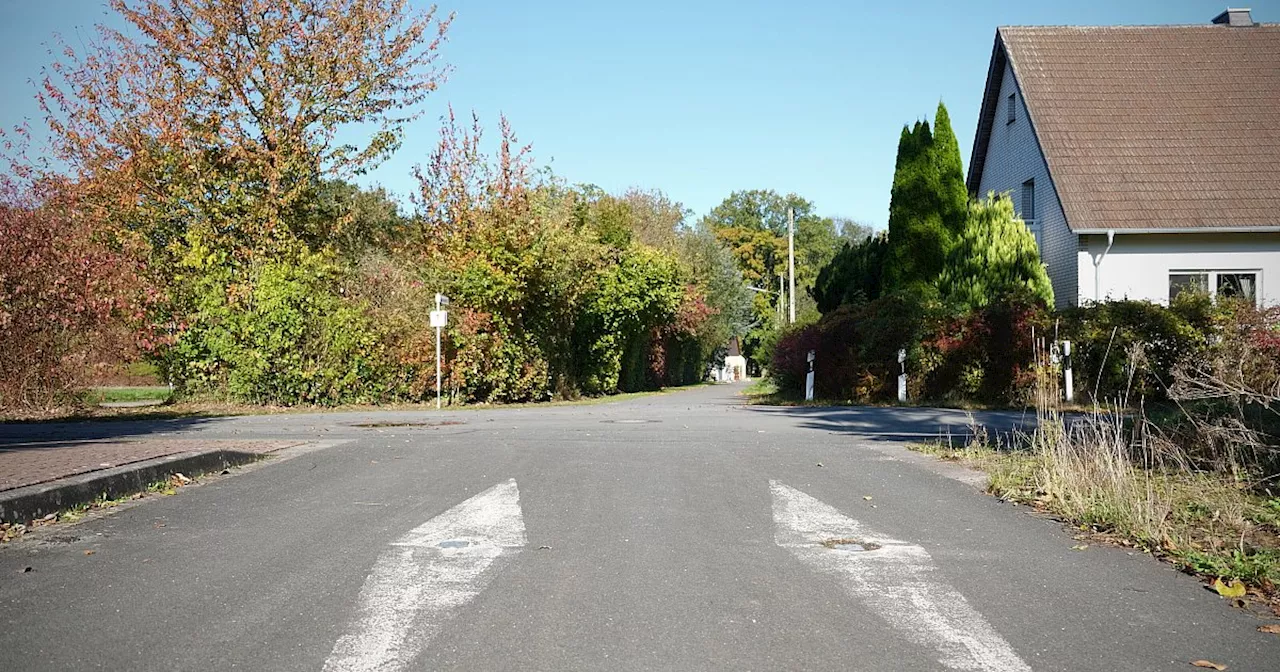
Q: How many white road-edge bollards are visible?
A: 3